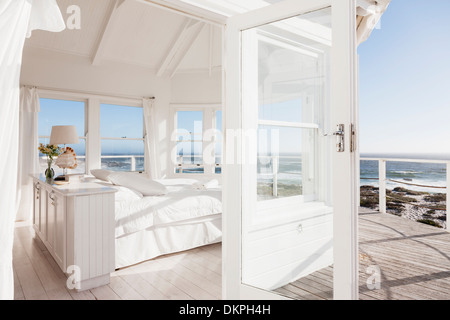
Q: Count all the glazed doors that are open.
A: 1